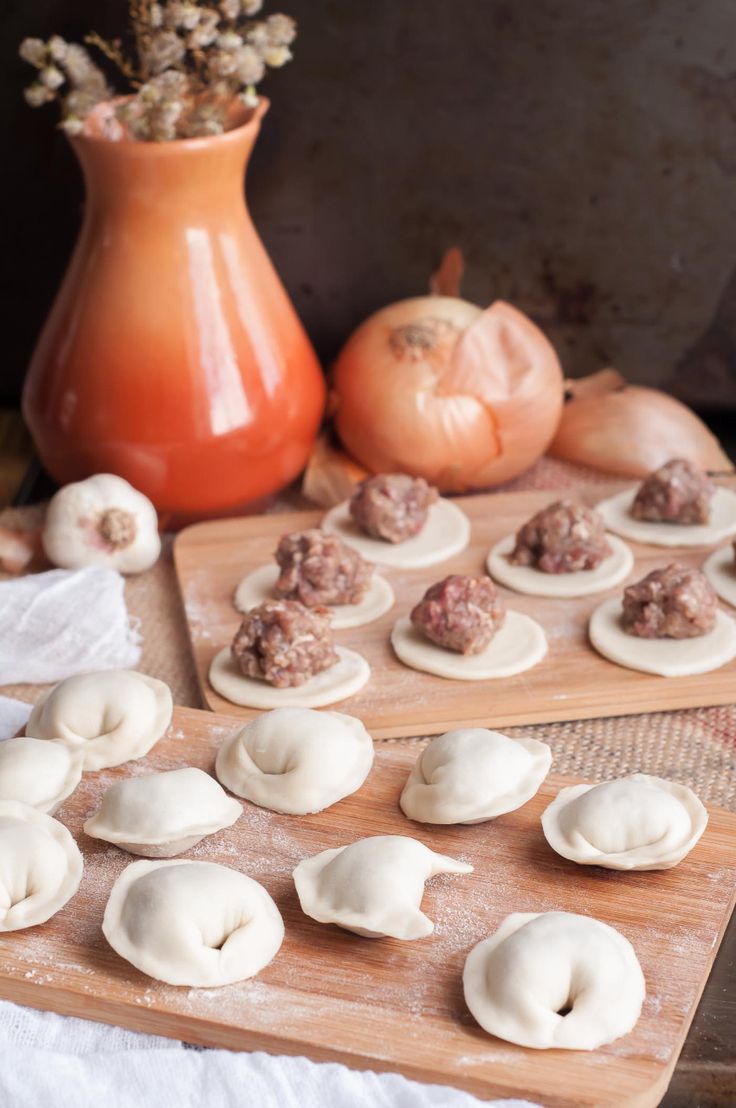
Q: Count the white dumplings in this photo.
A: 10